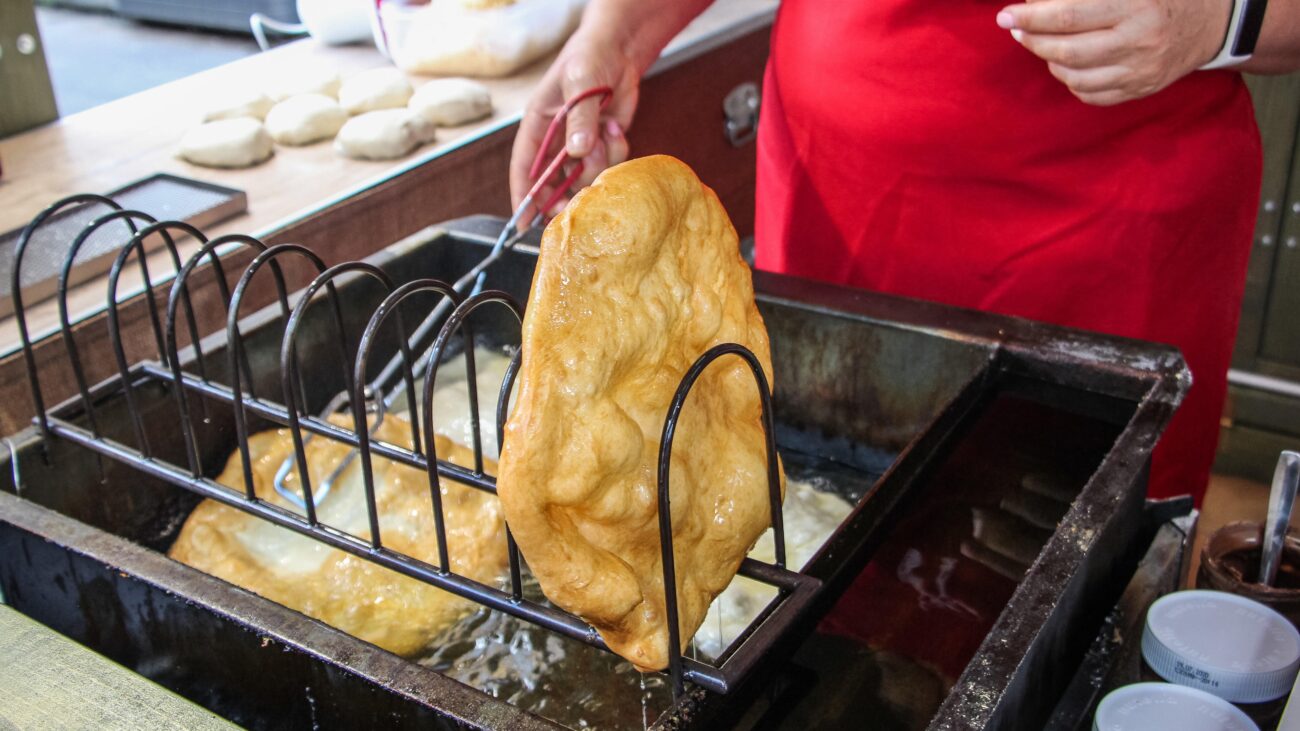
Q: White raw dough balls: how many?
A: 7